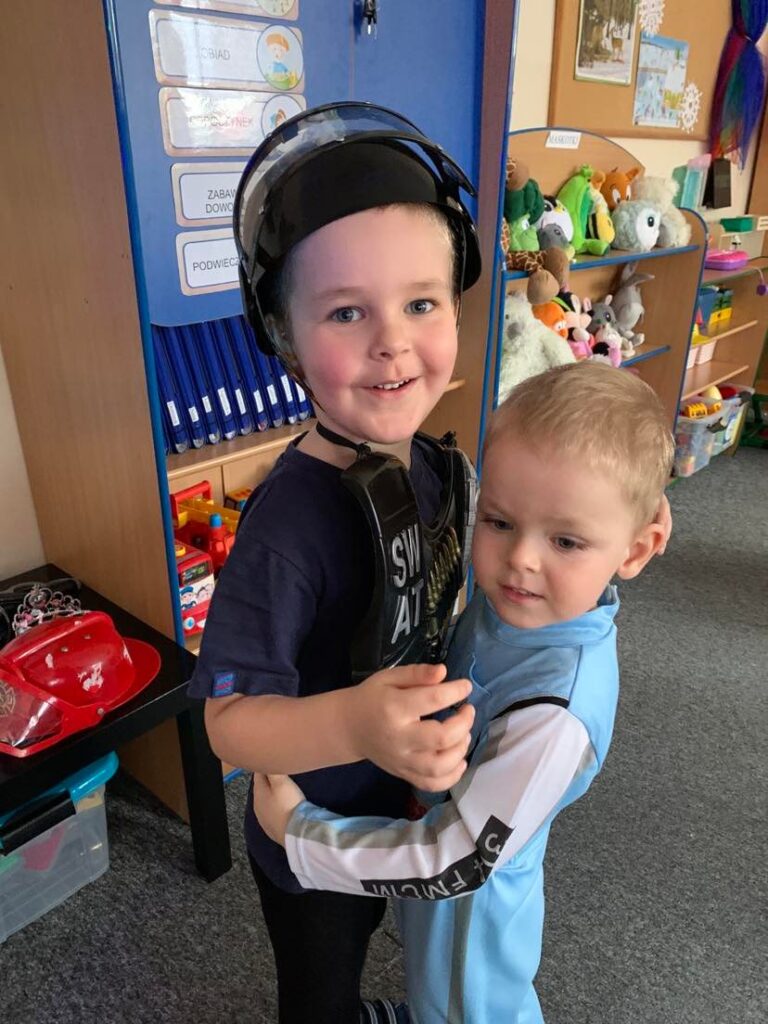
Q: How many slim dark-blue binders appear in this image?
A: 9